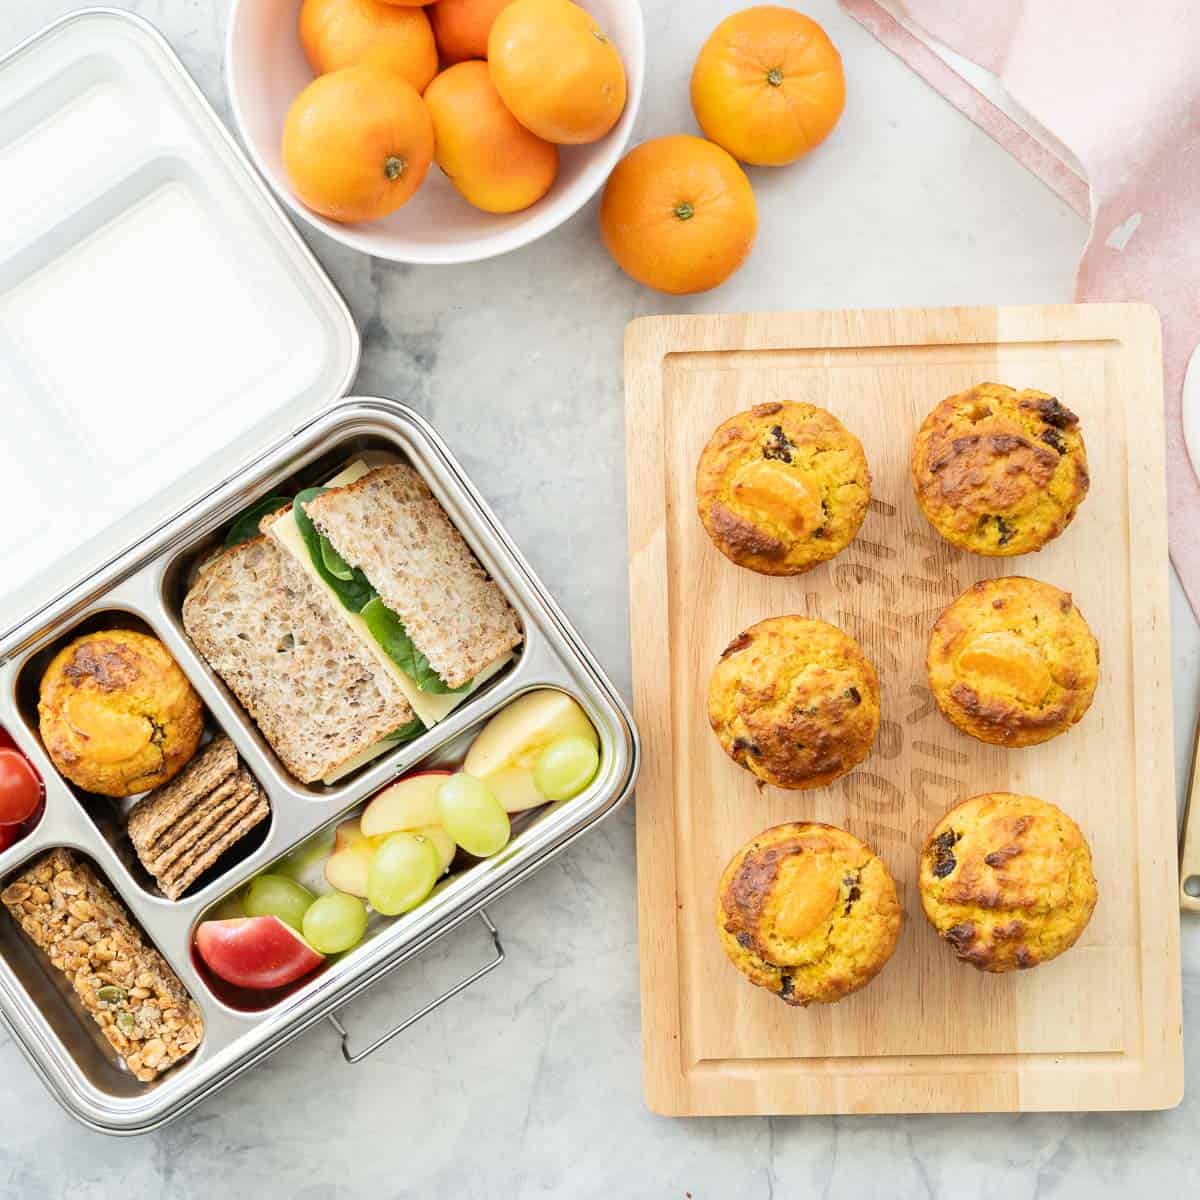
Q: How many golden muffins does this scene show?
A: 7